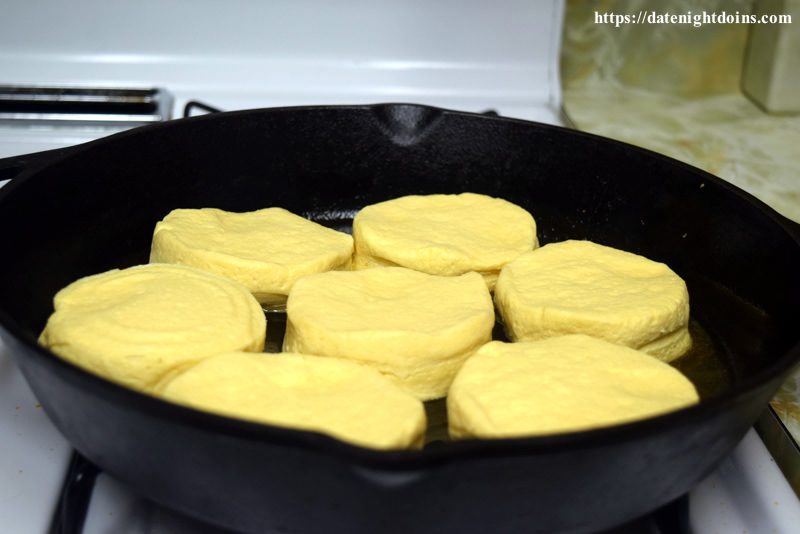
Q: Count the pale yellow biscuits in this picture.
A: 7